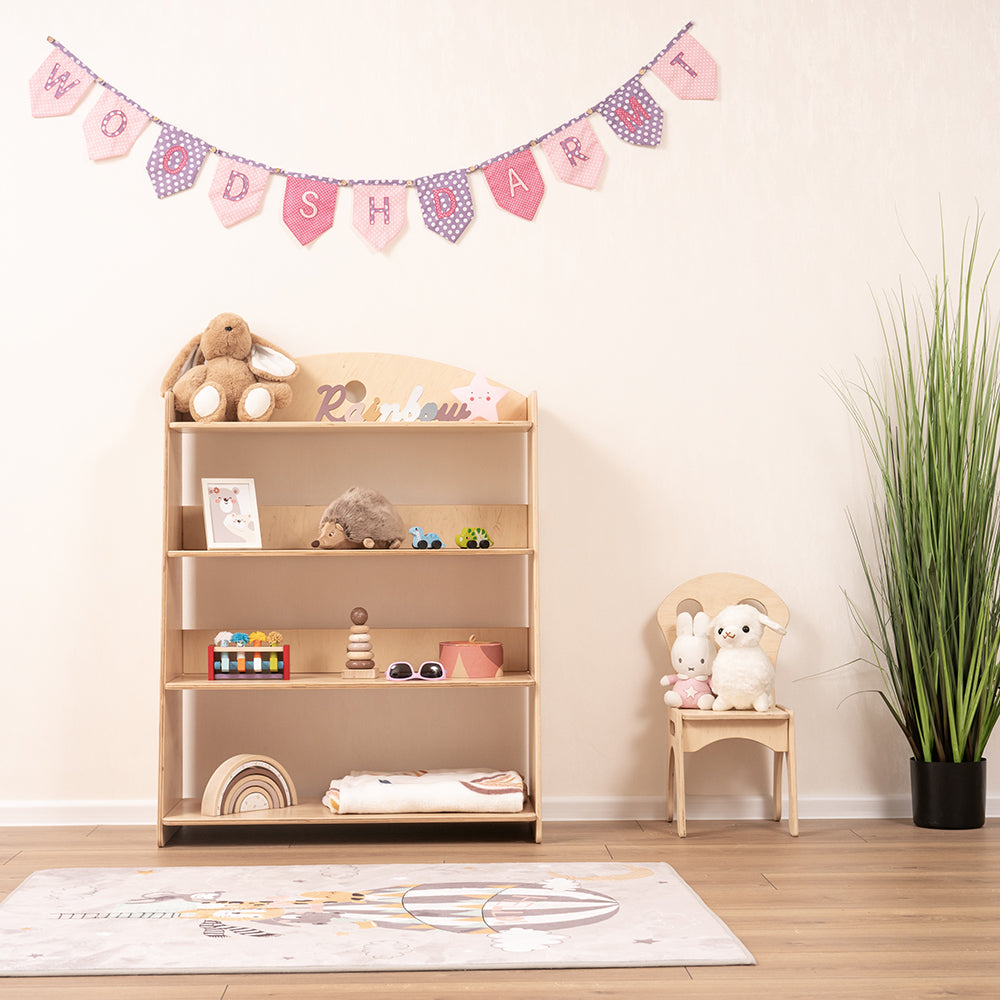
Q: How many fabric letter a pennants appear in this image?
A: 1